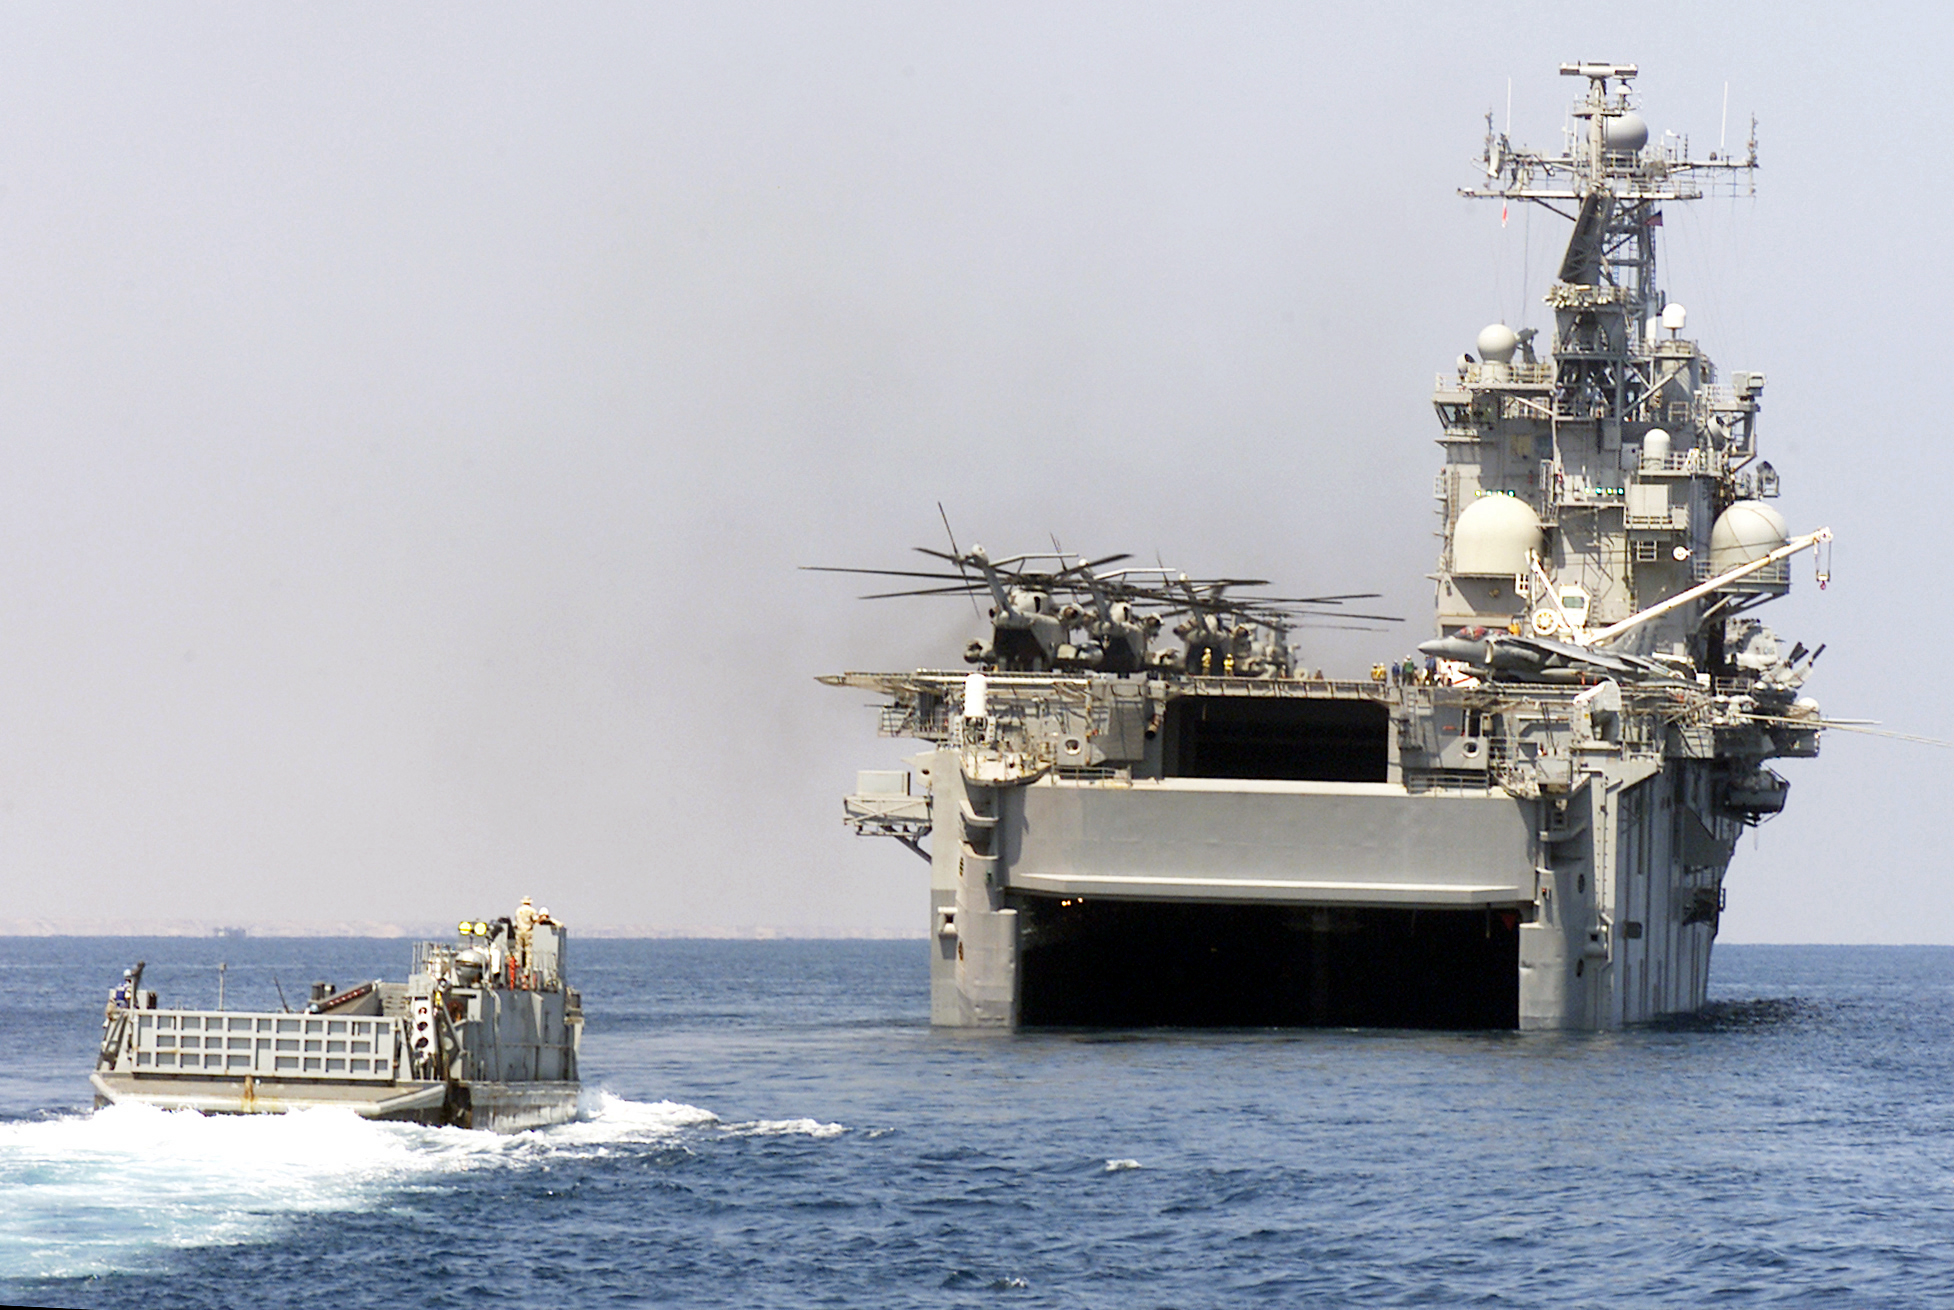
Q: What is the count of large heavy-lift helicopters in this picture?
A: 3